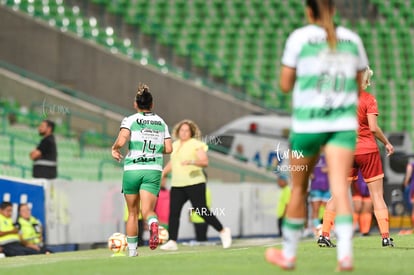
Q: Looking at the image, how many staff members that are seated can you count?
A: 2